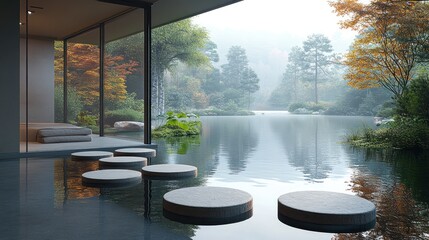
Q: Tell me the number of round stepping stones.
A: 7